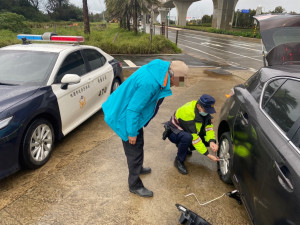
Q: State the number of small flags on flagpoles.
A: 0